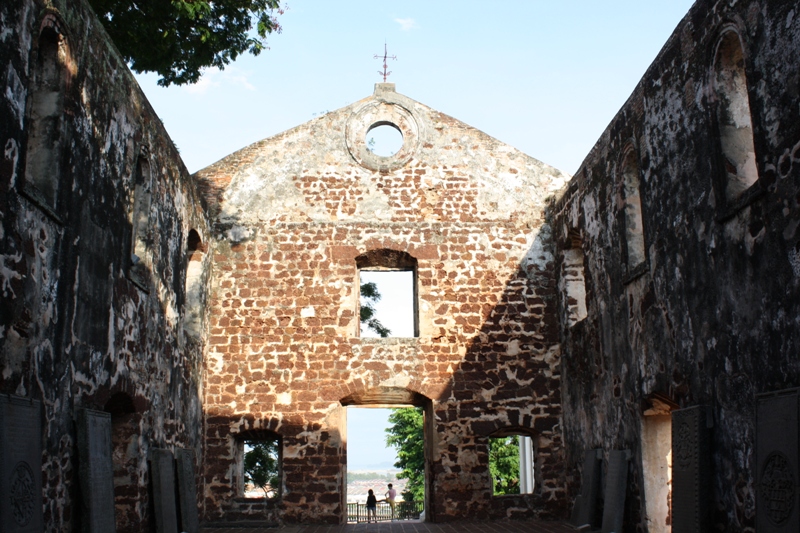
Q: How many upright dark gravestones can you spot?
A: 8